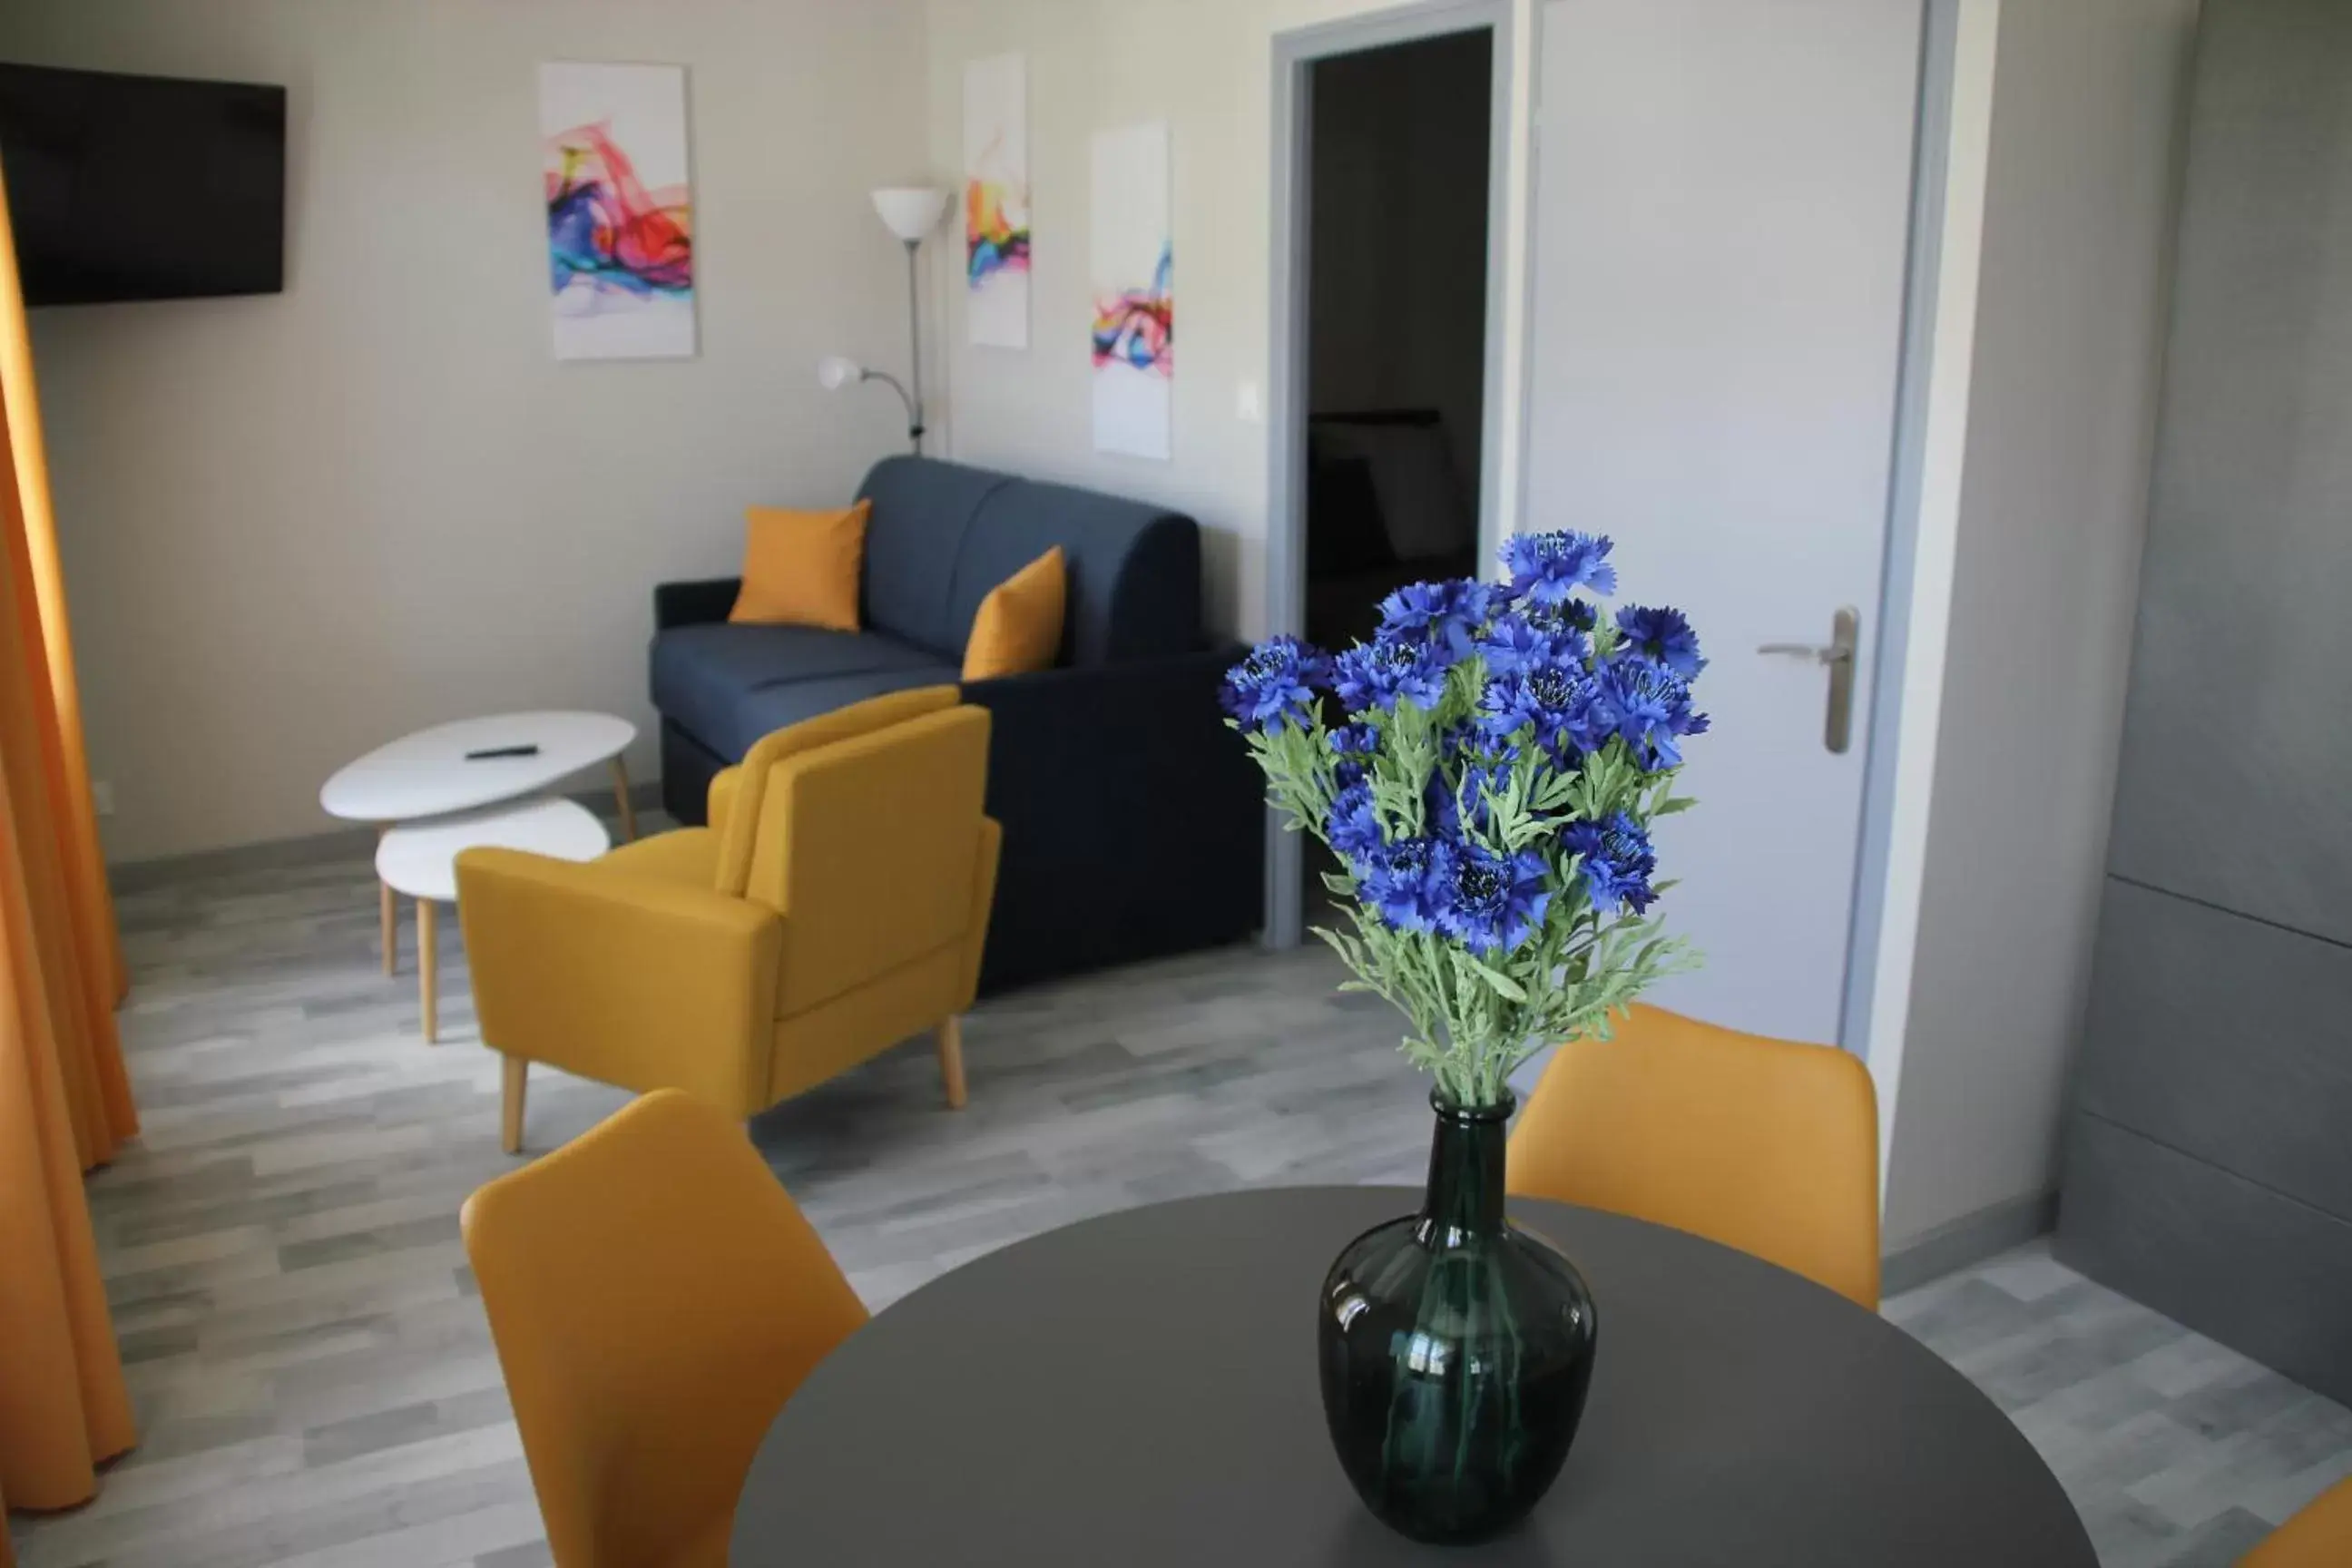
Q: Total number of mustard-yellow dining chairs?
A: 3